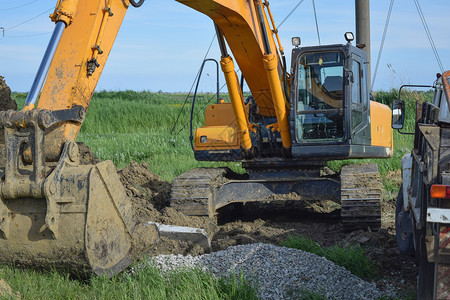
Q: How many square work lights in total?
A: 2